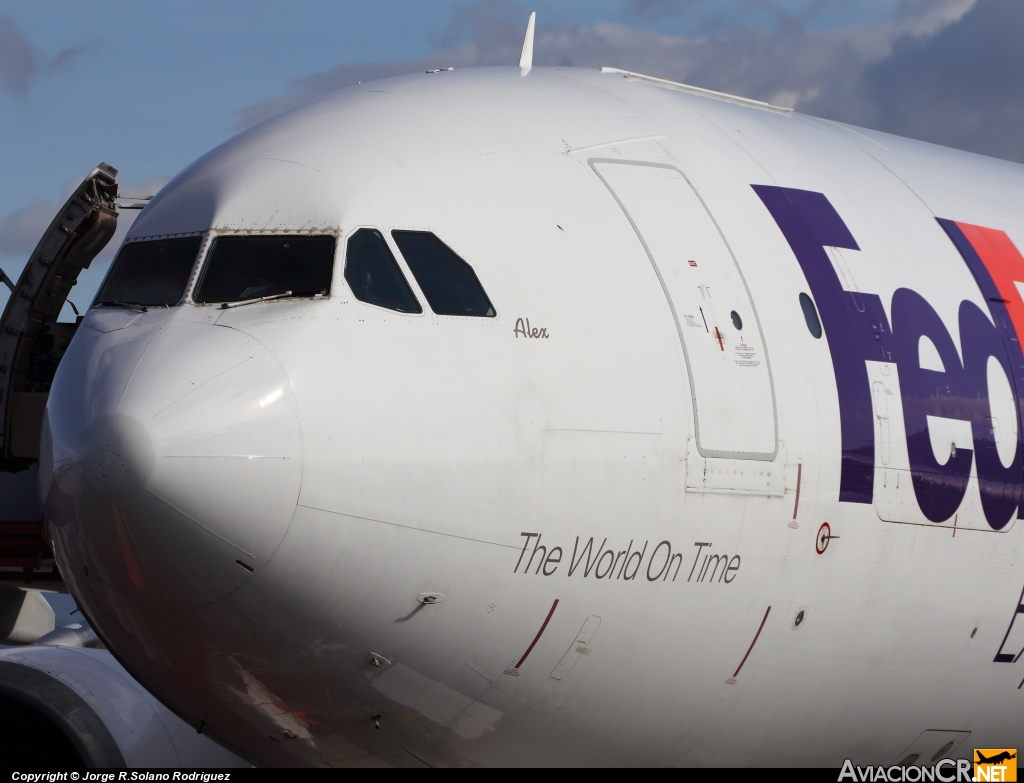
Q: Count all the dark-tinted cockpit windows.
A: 4